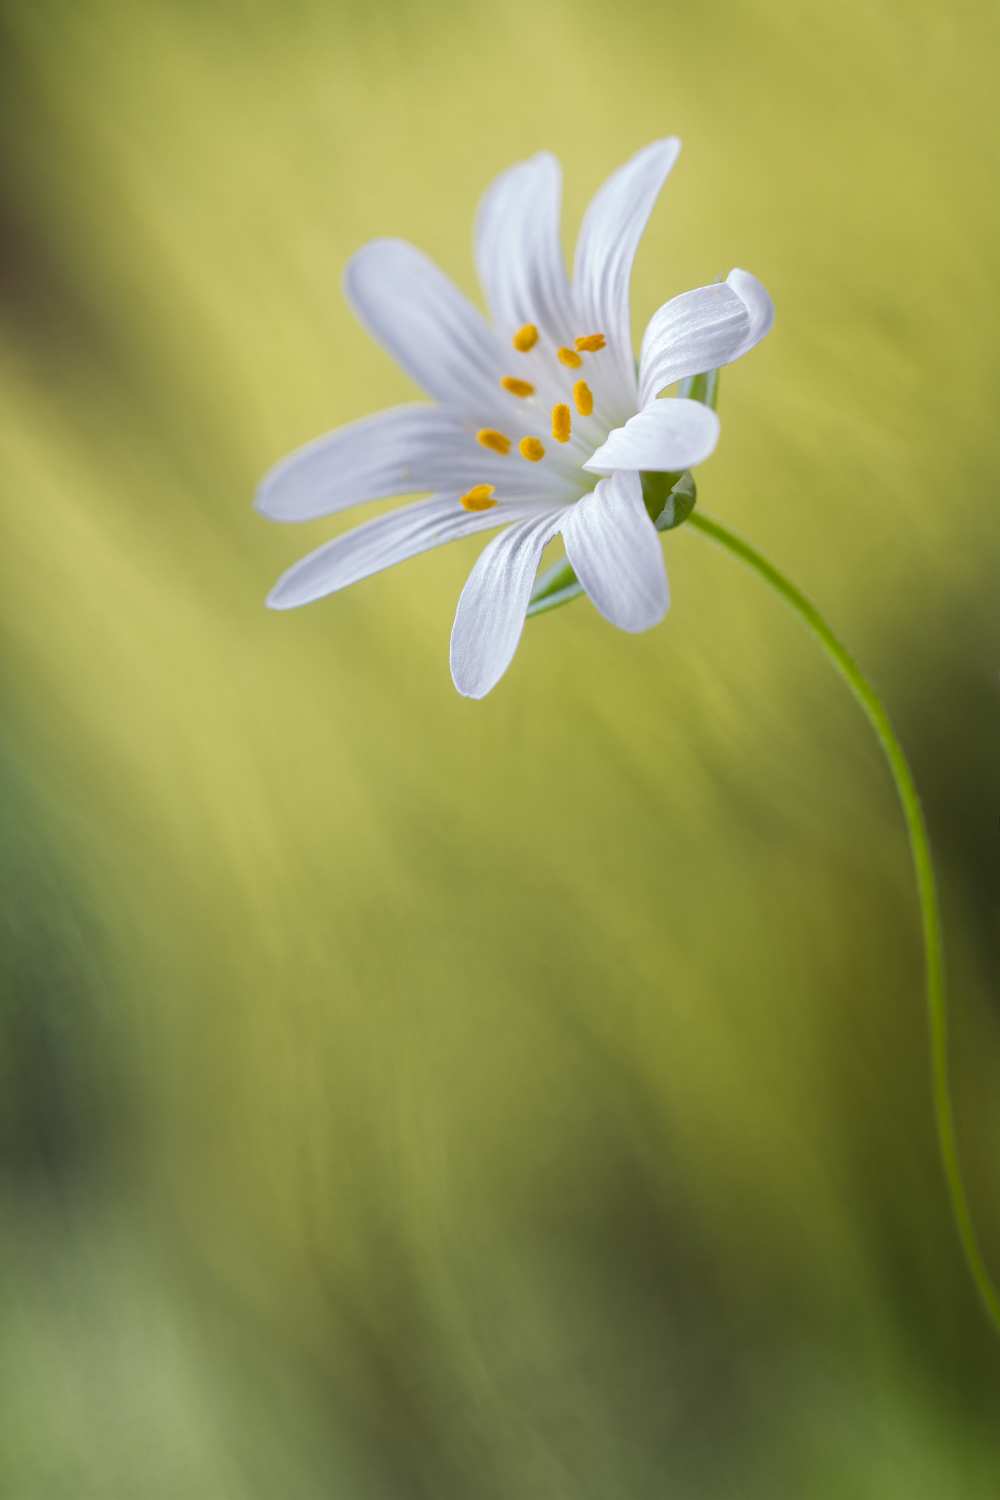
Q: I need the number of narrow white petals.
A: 9